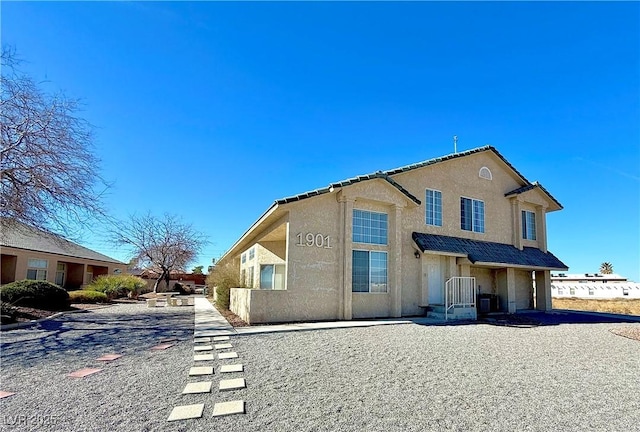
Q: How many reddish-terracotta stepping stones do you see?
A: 5